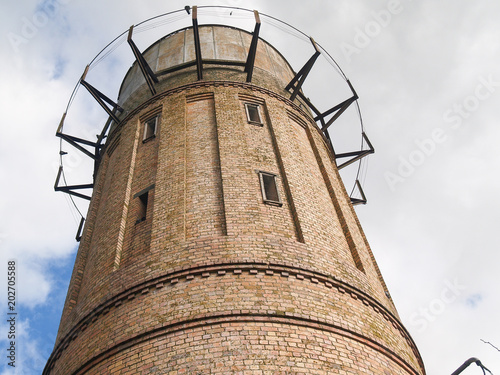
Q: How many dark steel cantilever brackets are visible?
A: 11